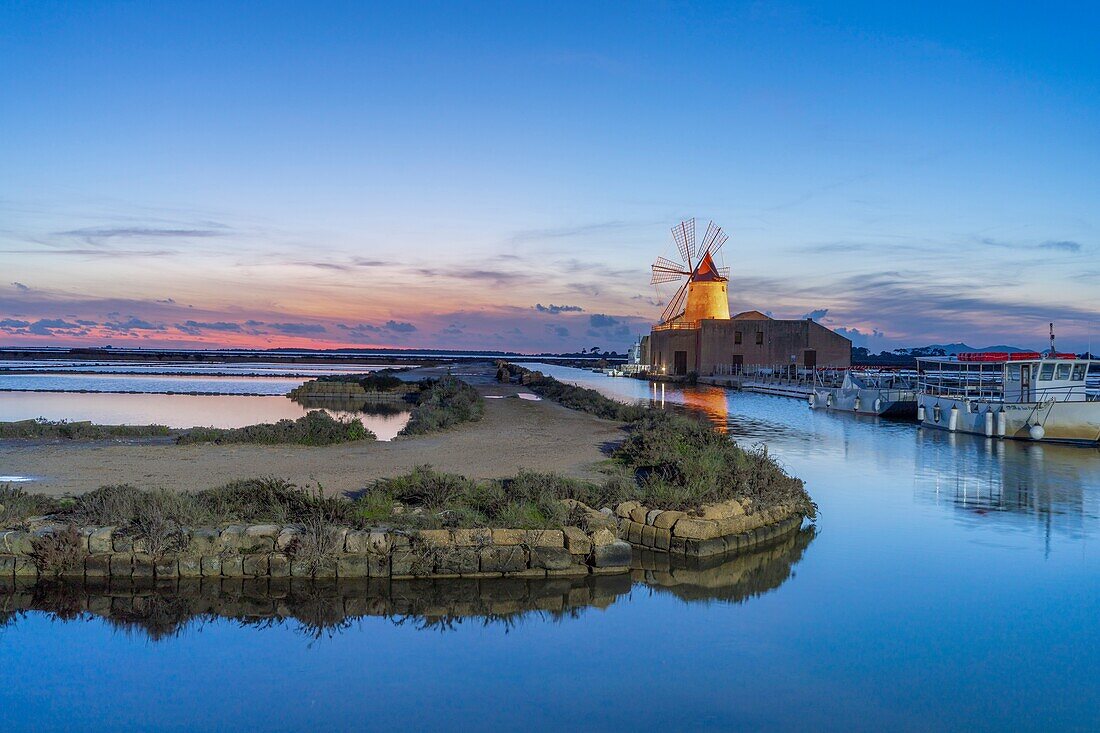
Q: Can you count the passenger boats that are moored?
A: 2